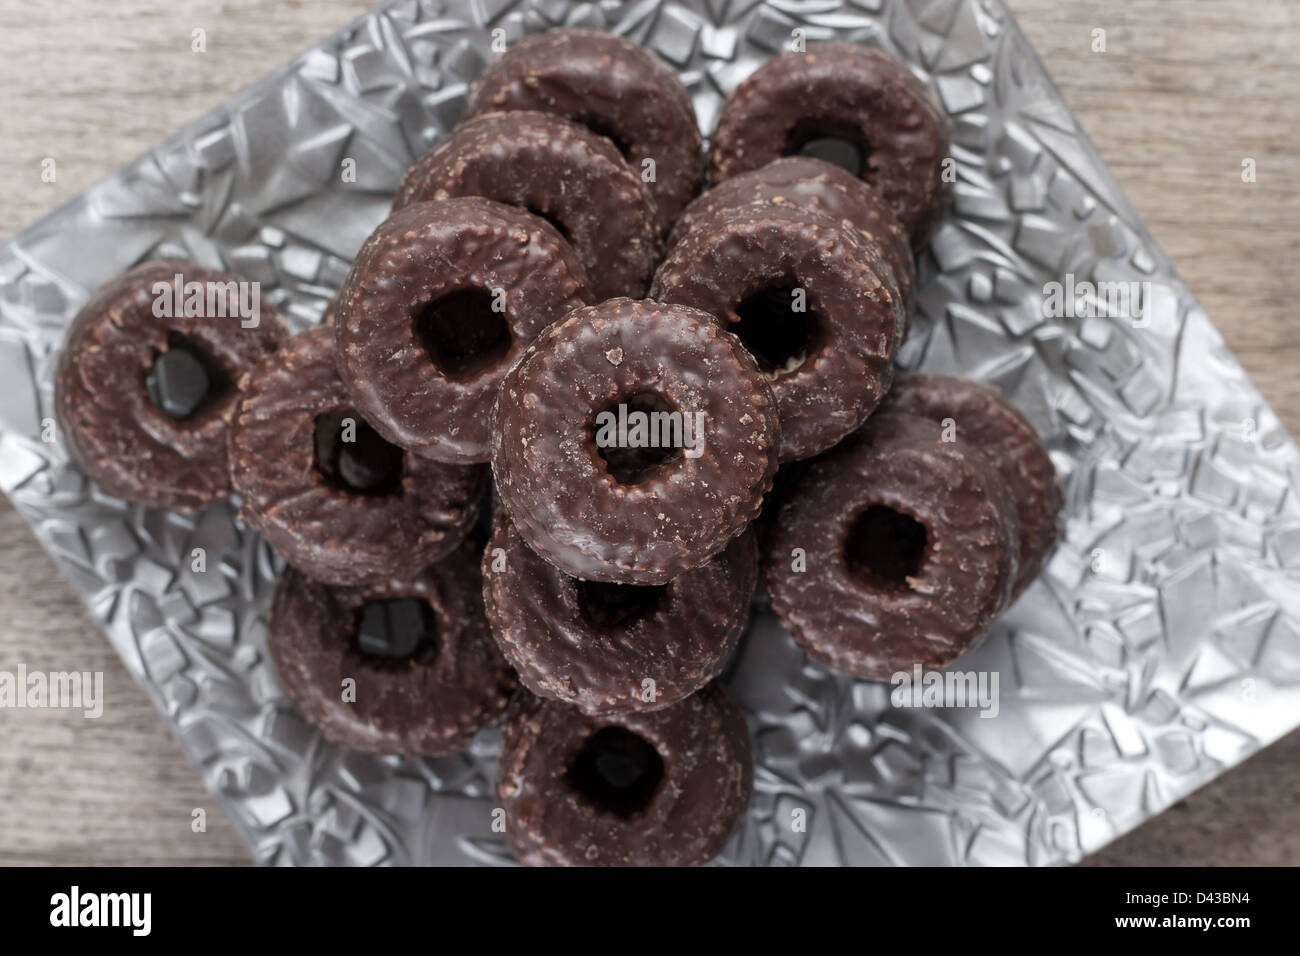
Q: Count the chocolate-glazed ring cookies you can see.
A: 14